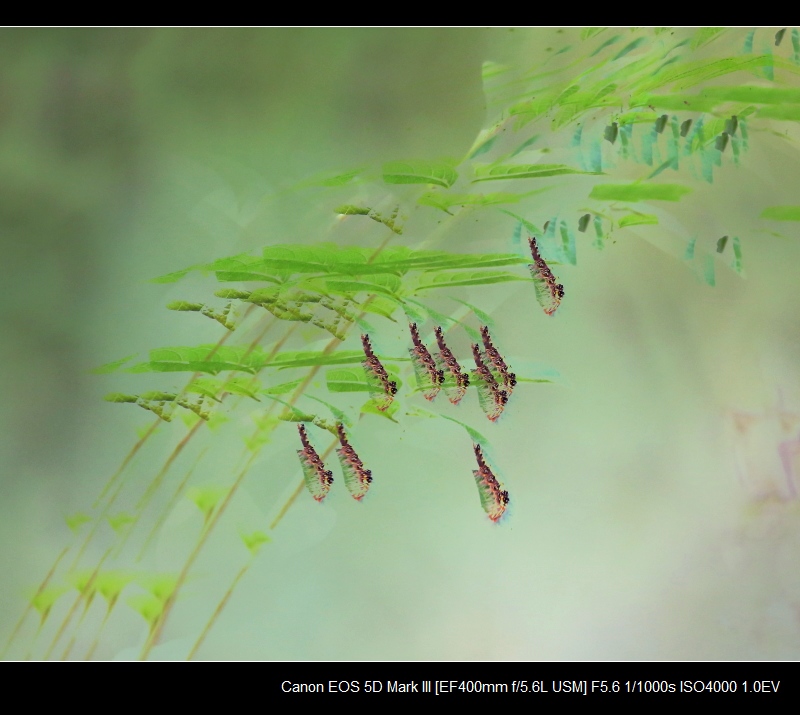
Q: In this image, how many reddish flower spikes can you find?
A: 9